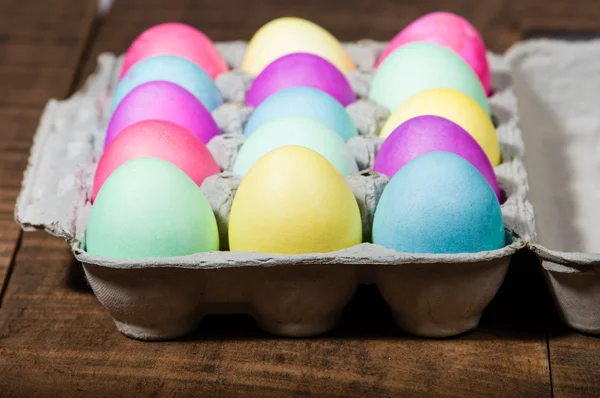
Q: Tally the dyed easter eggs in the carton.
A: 15